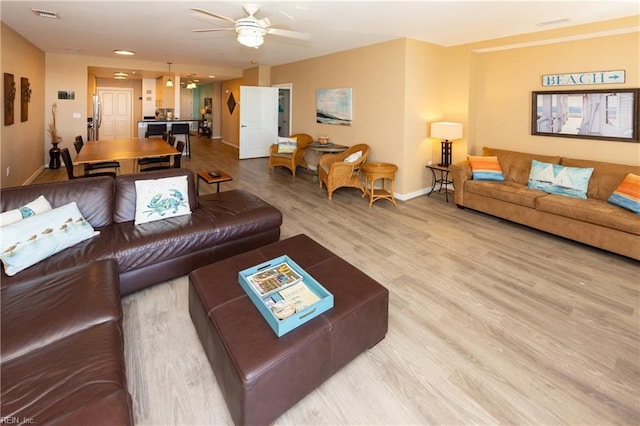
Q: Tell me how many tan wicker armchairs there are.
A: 2